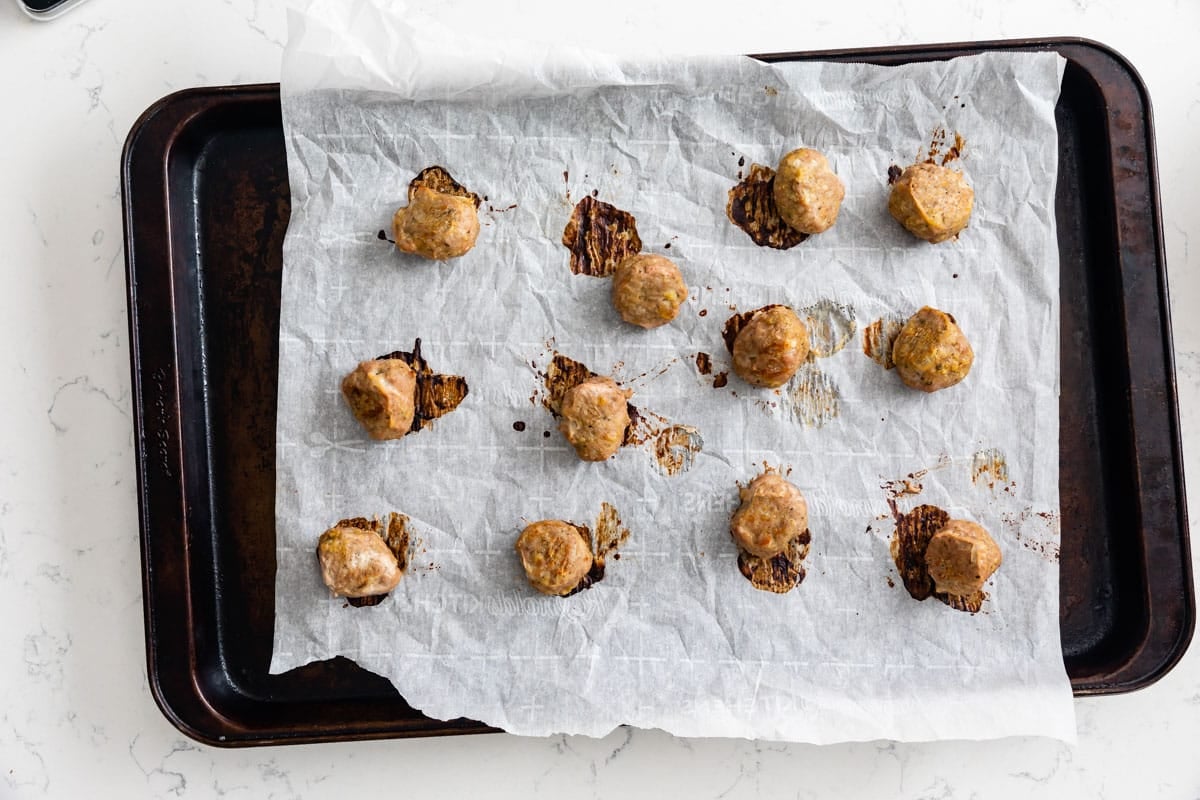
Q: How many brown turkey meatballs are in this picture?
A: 12